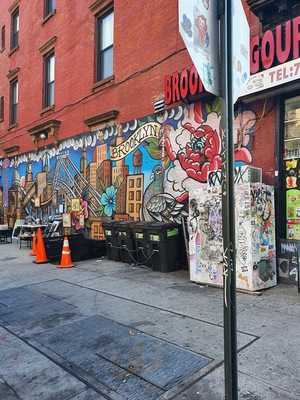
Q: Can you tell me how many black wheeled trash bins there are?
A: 4